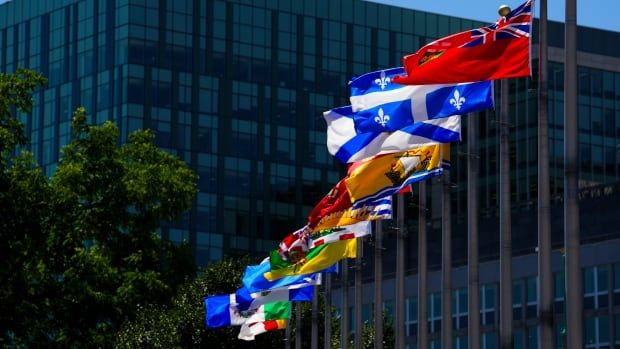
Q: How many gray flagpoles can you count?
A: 14